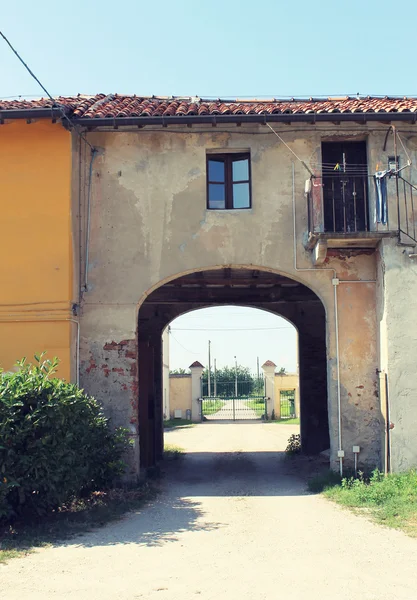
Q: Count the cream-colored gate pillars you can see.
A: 2